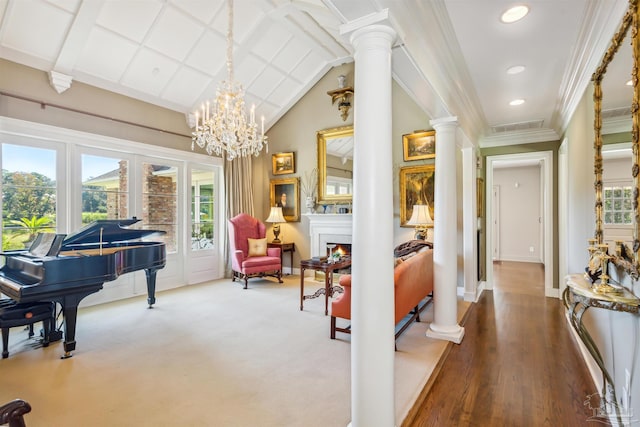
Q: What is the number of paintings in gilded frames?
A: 4